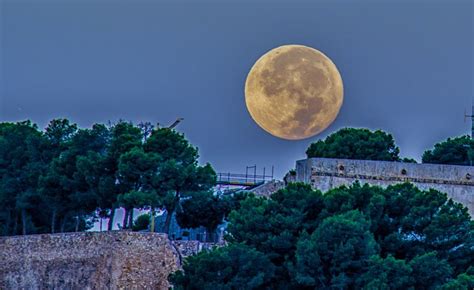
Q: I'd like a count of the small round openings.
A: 3